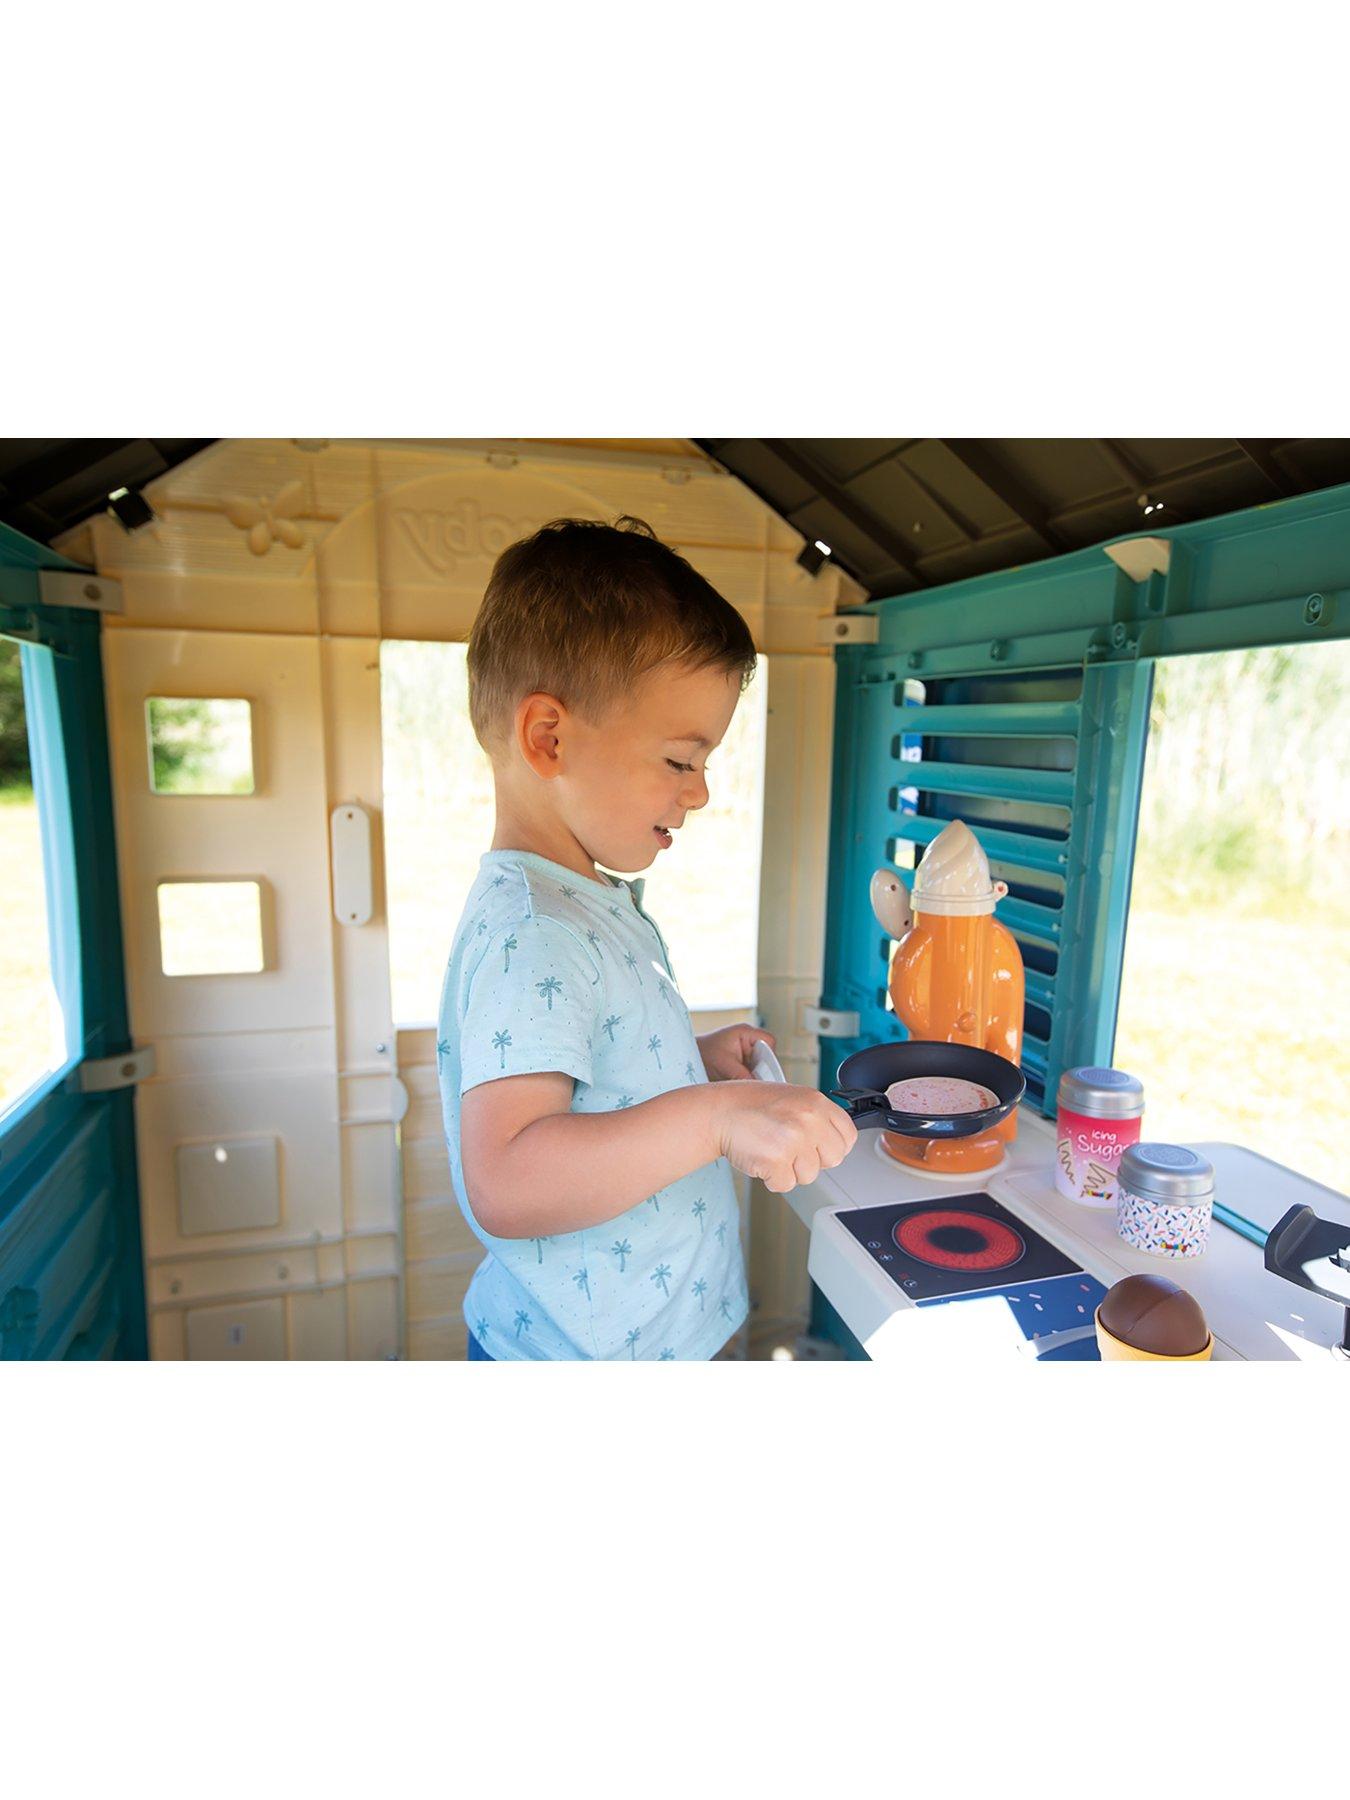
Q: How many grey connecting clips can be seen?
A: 4